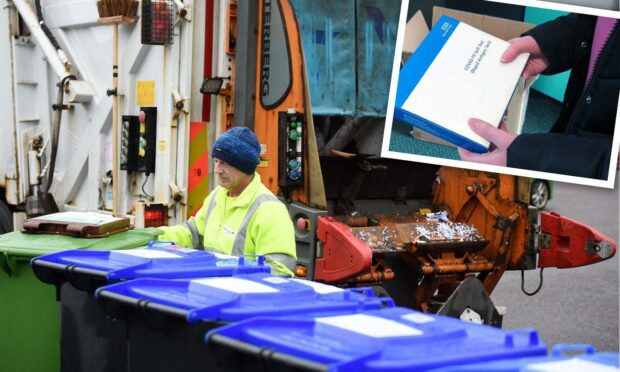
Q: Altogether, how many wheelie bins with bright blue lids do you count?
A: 4